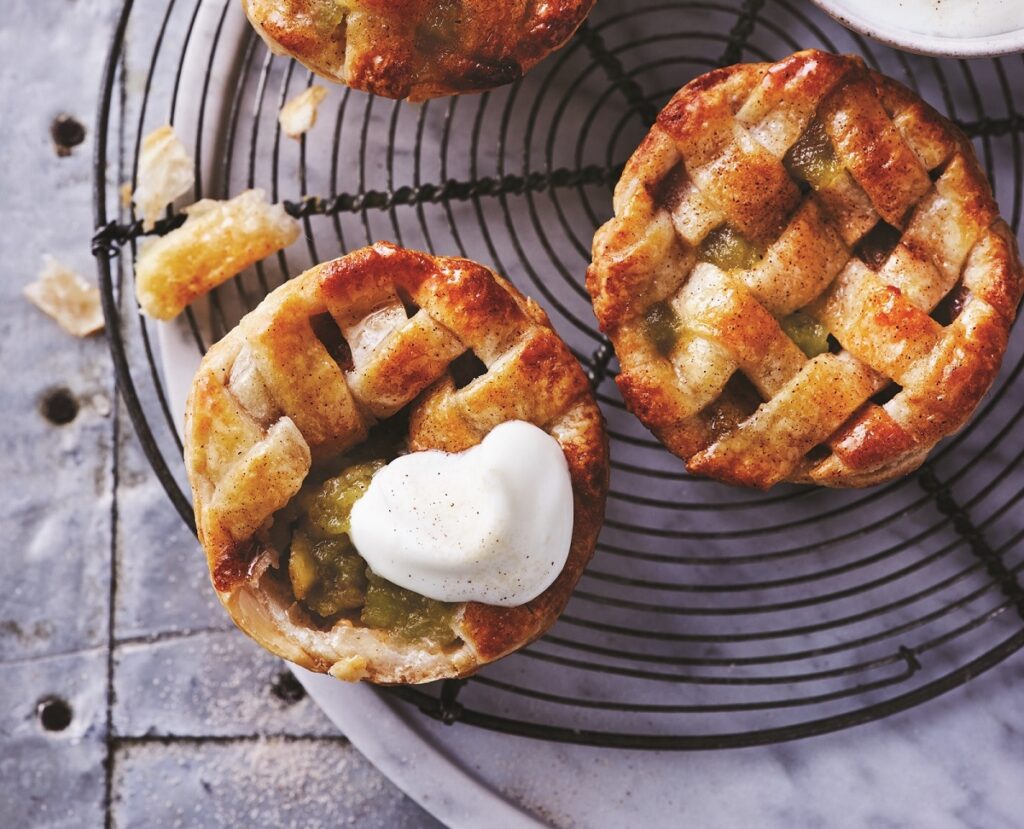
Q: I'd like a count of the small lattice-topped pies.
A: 3